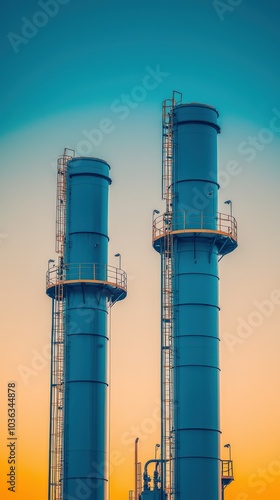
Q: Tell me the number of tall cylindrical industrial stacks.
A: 2